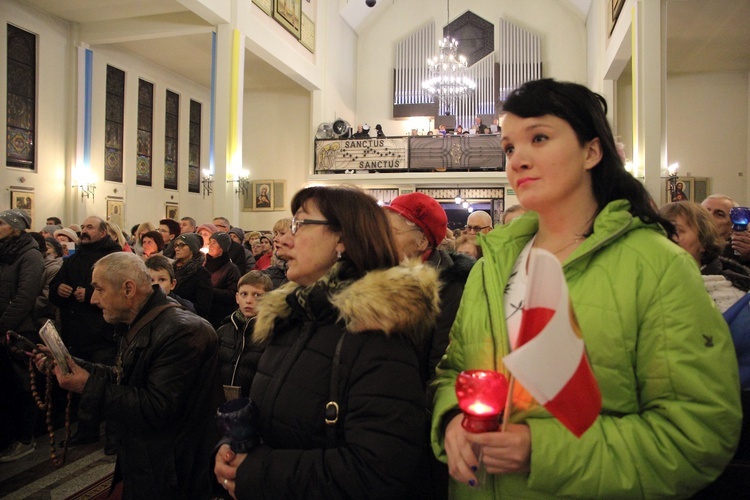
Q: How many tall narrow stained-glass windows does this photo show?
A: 5